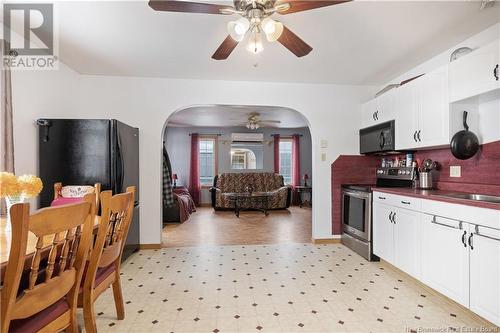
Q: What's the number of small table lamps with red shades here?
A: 2